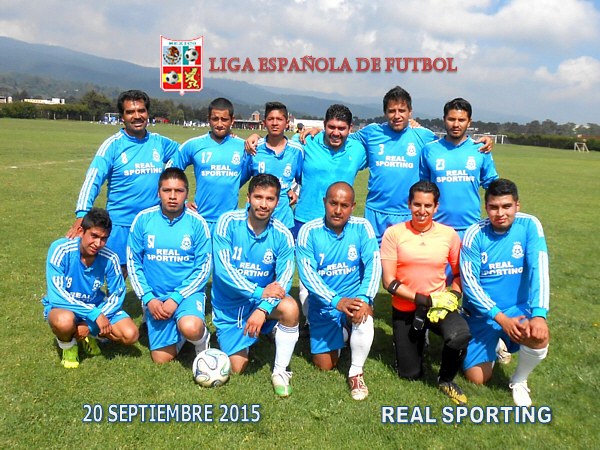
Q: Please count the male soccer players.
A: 12